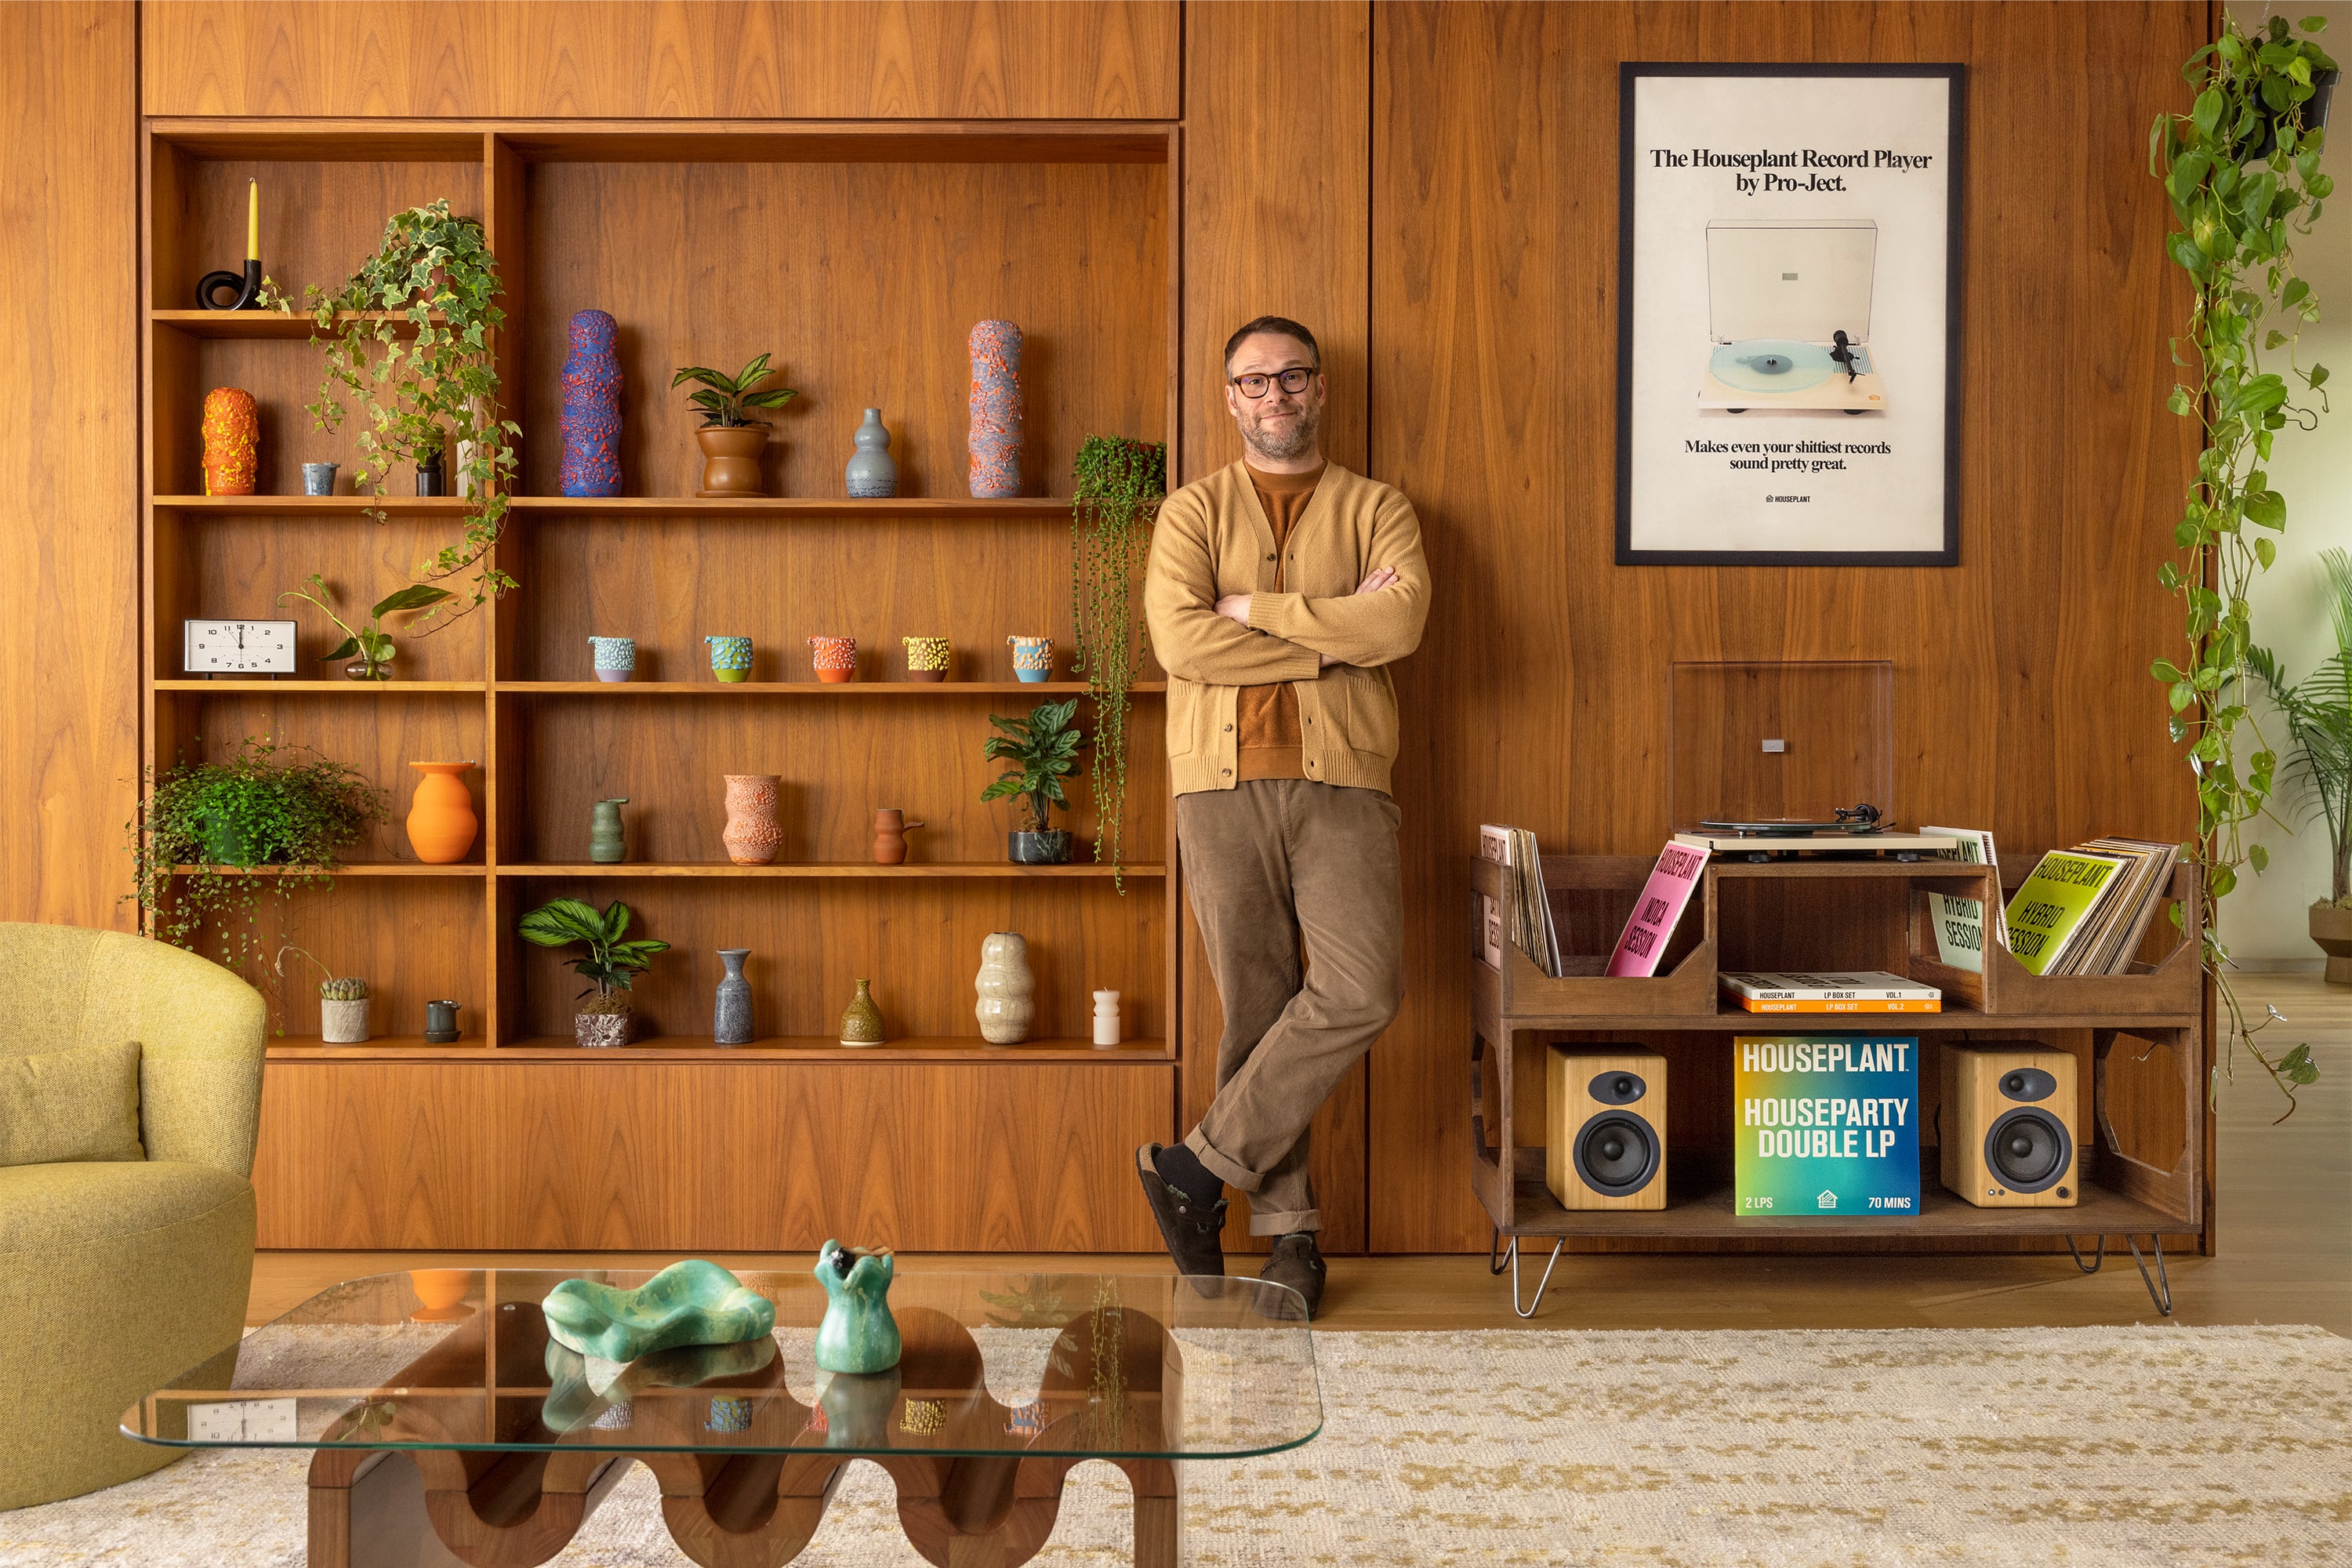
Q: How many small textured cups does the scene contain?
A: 5